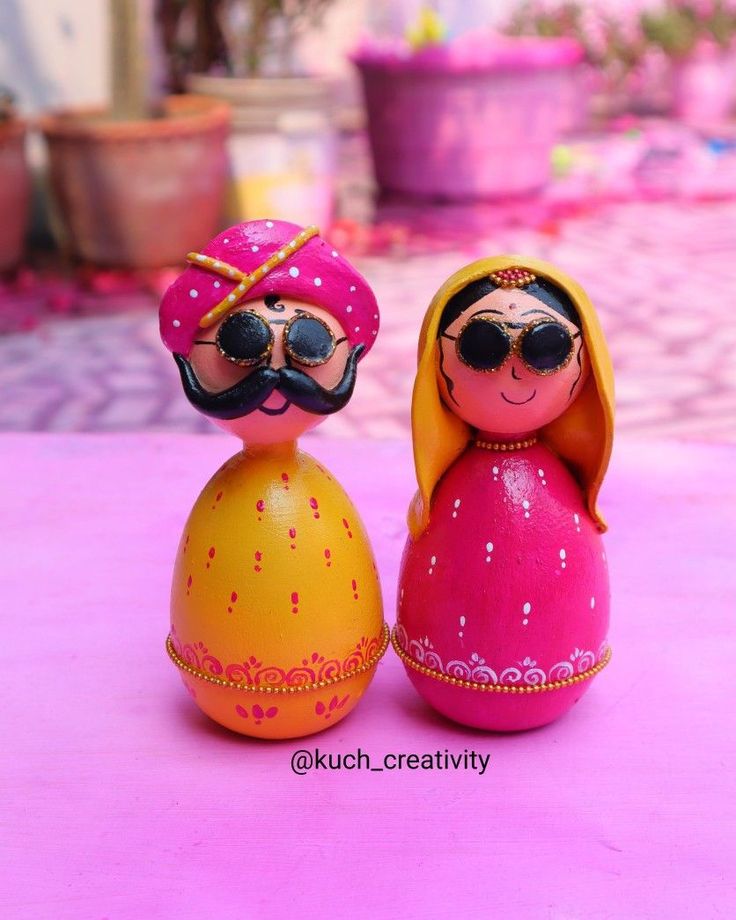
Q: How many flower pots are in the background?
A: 5